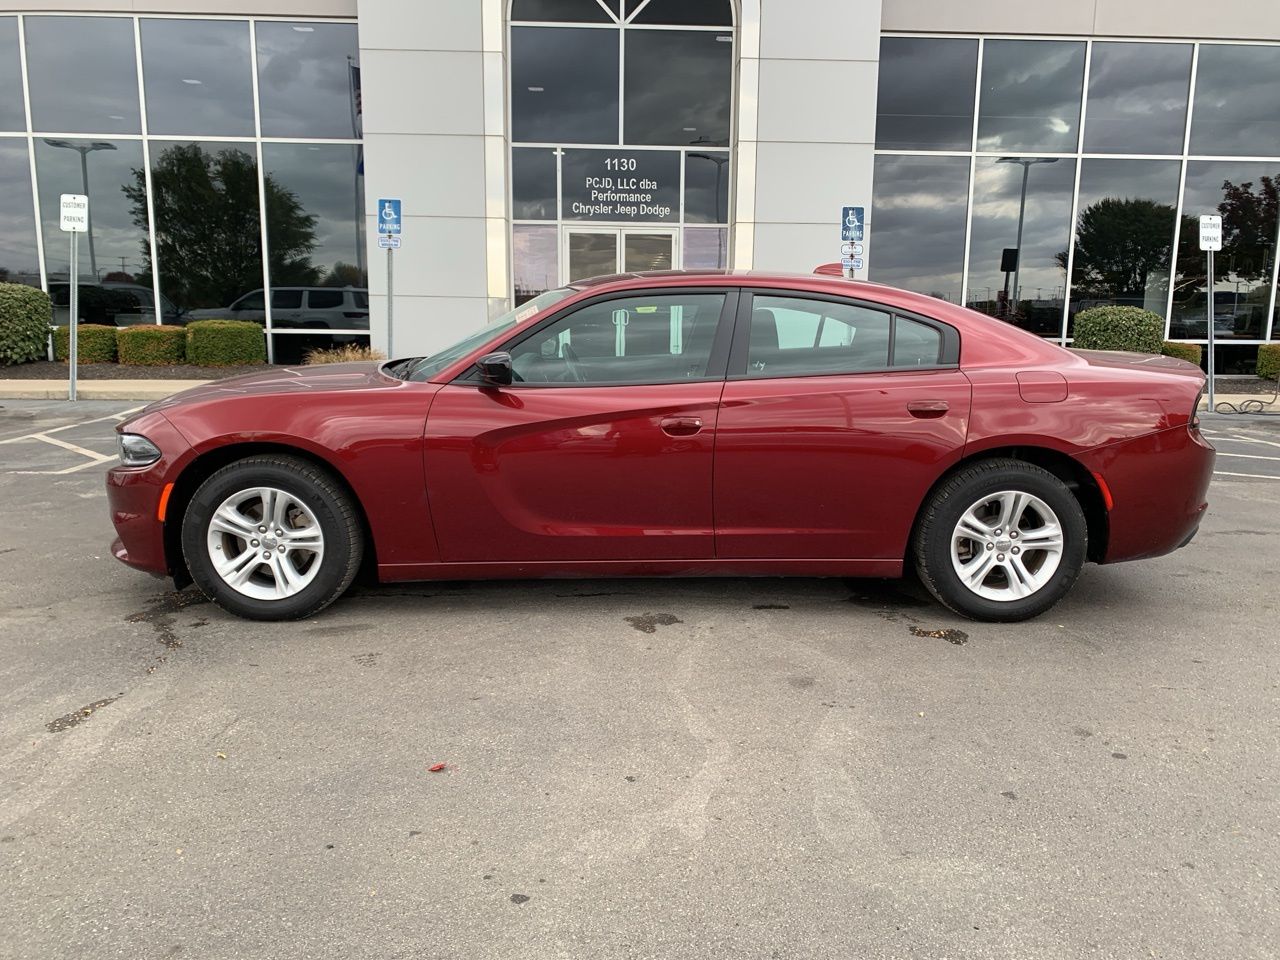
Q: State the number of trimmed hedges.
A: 7